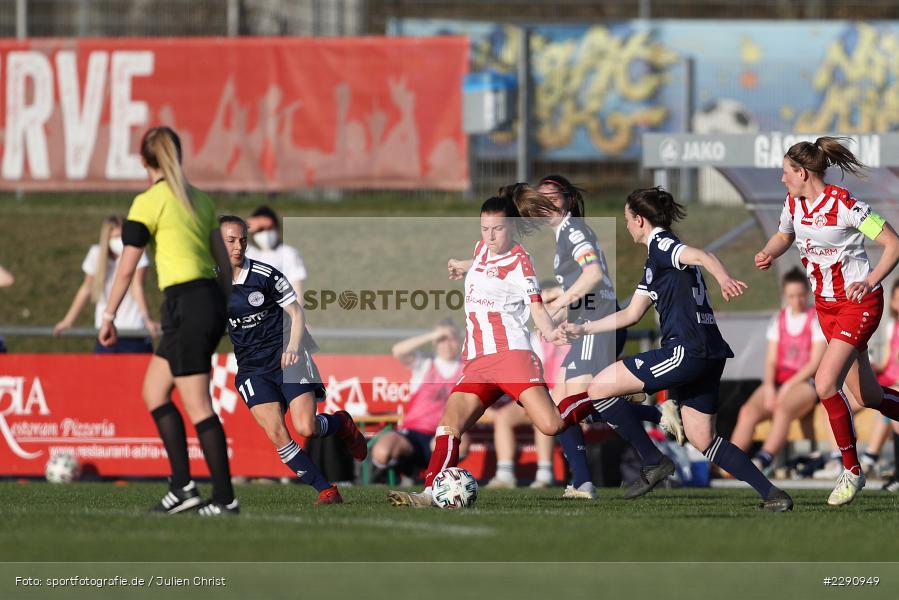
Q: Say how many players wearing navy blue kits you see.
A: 3